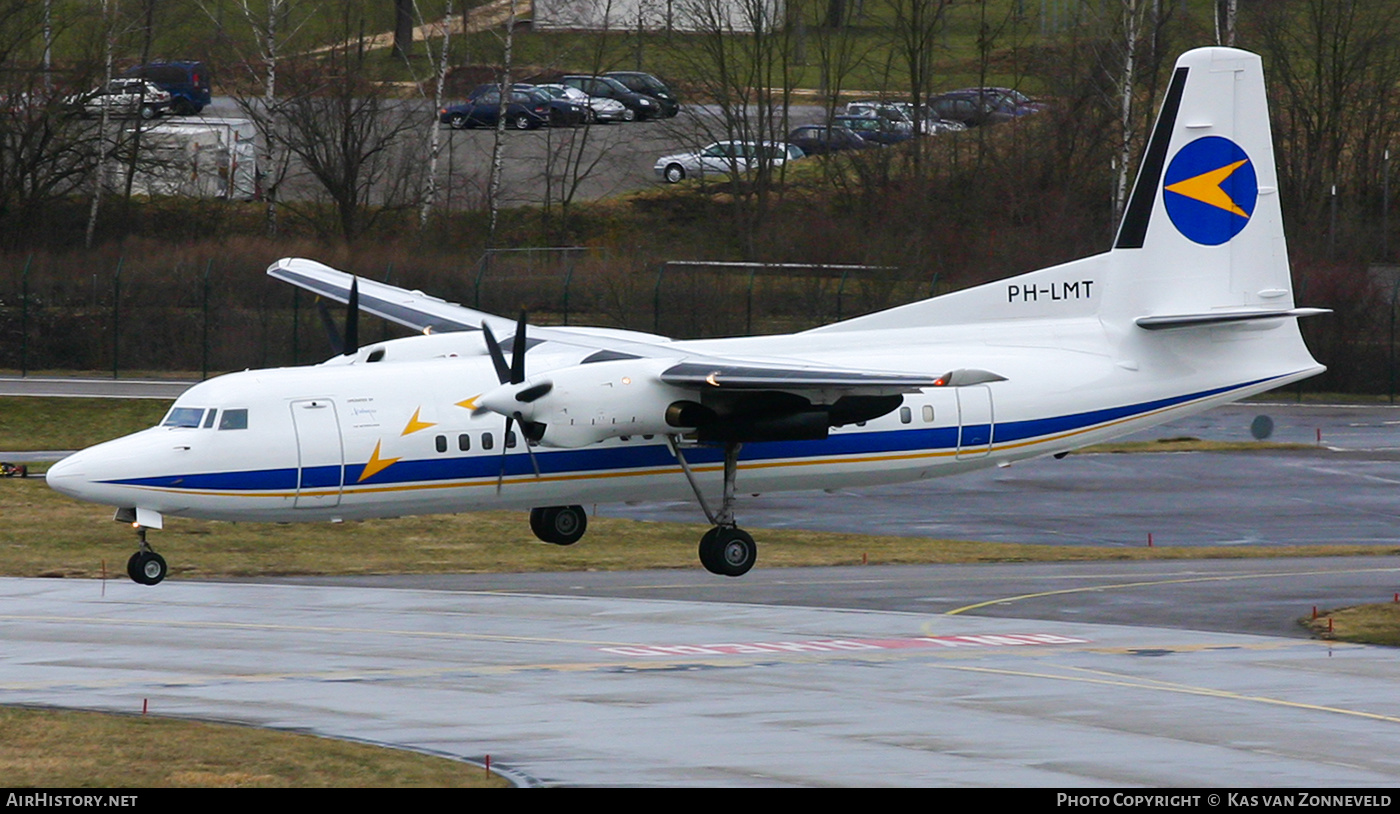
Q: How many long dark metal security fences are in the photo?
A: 1